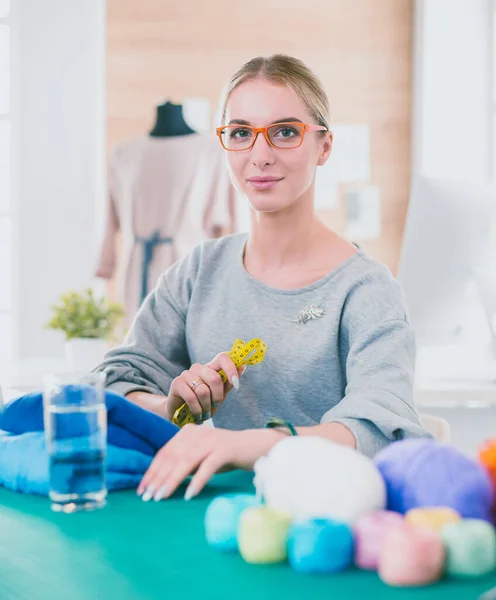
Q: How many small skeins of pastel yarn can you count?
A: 7